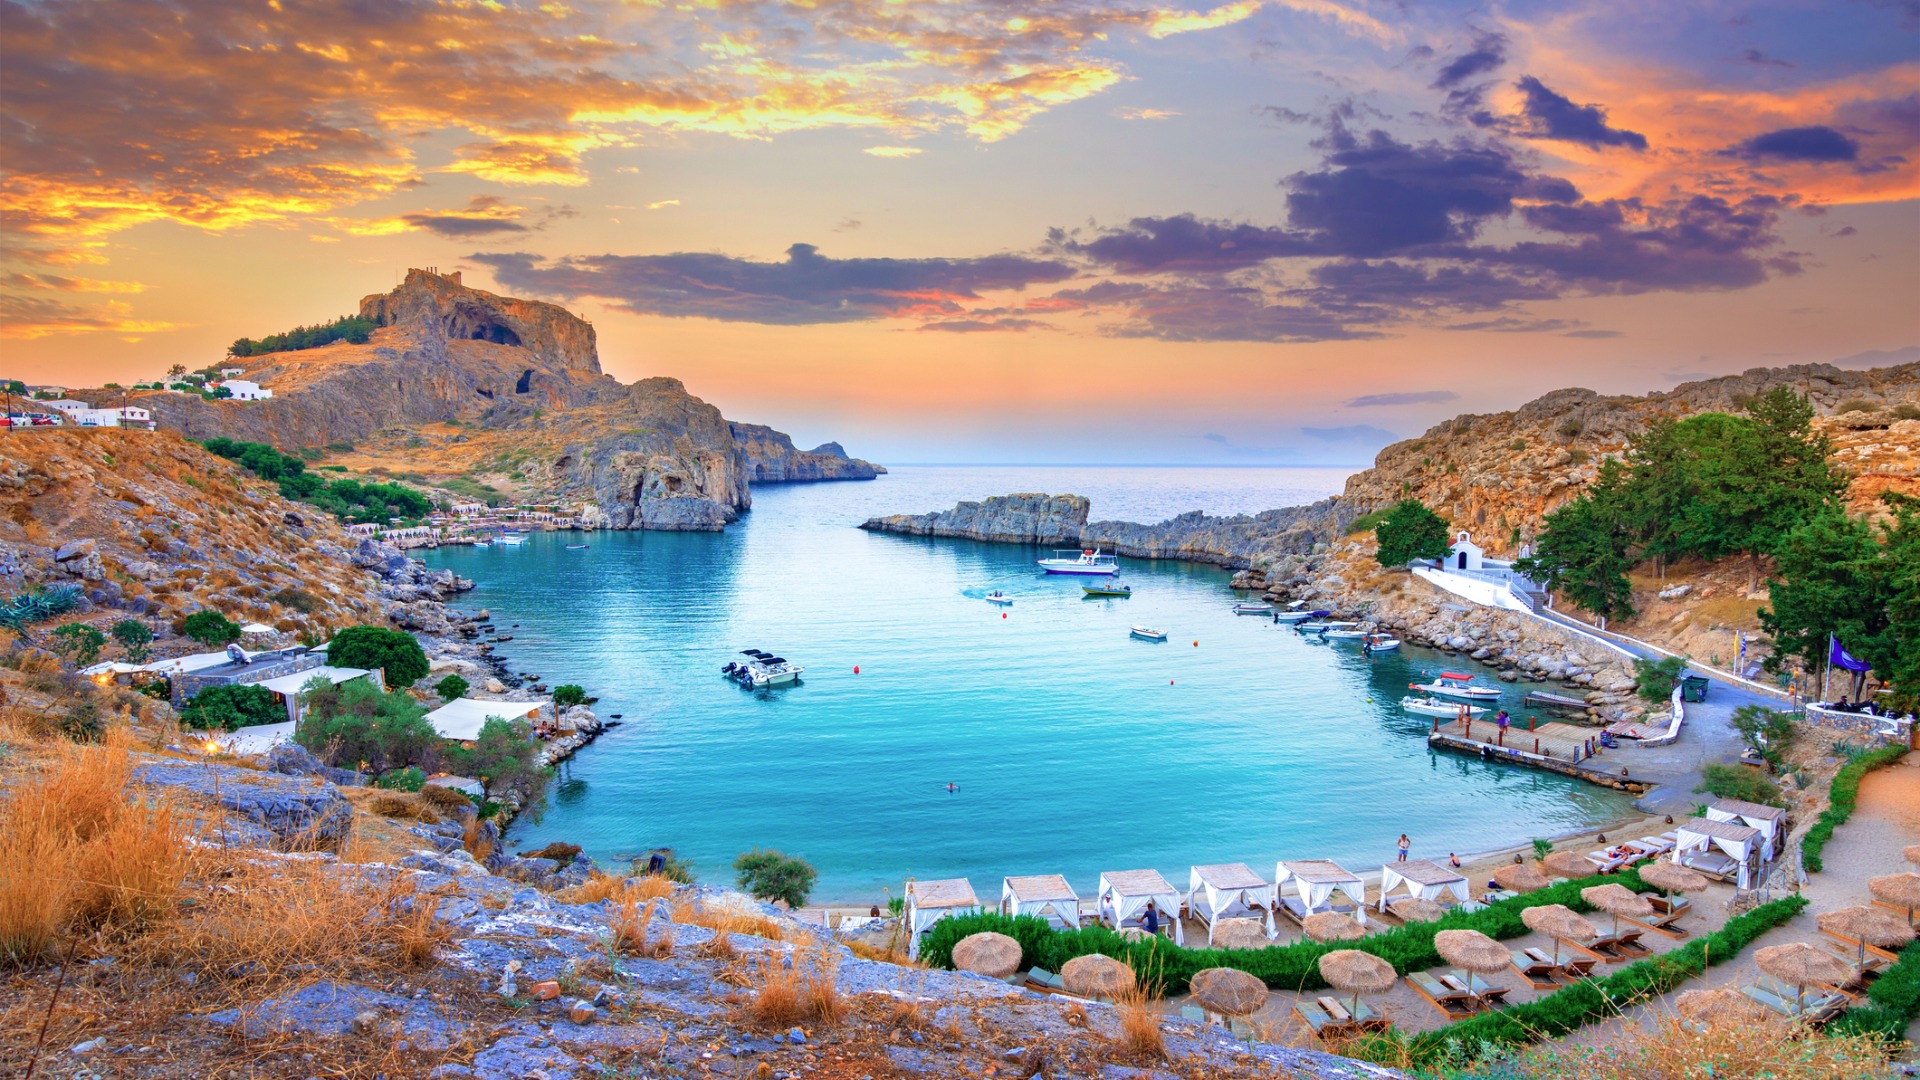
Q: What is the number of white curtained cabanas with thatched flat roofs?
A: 8